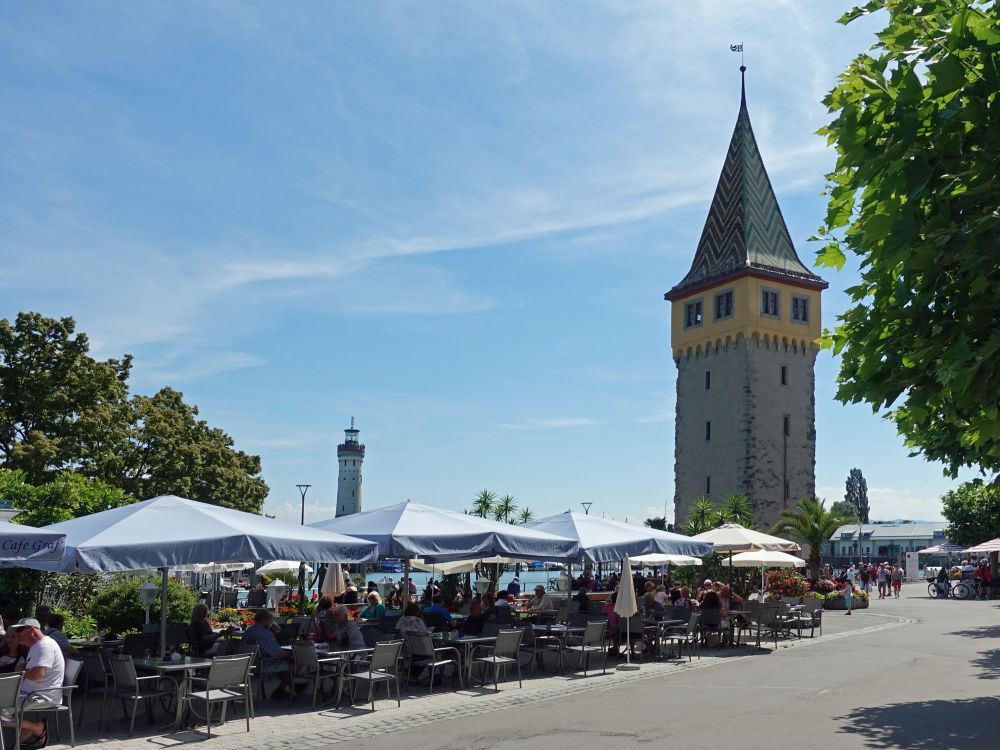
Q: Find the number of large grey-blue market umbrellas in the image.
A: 4